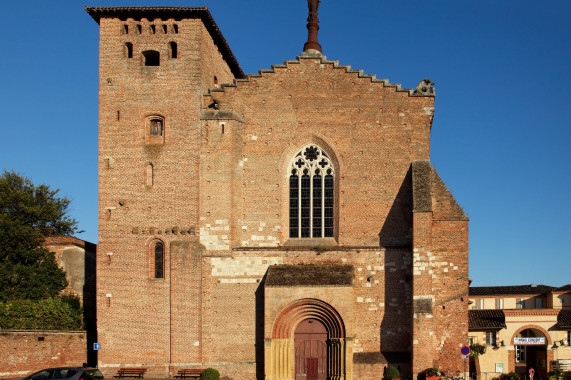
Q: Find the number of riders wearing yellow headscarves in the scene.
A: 0